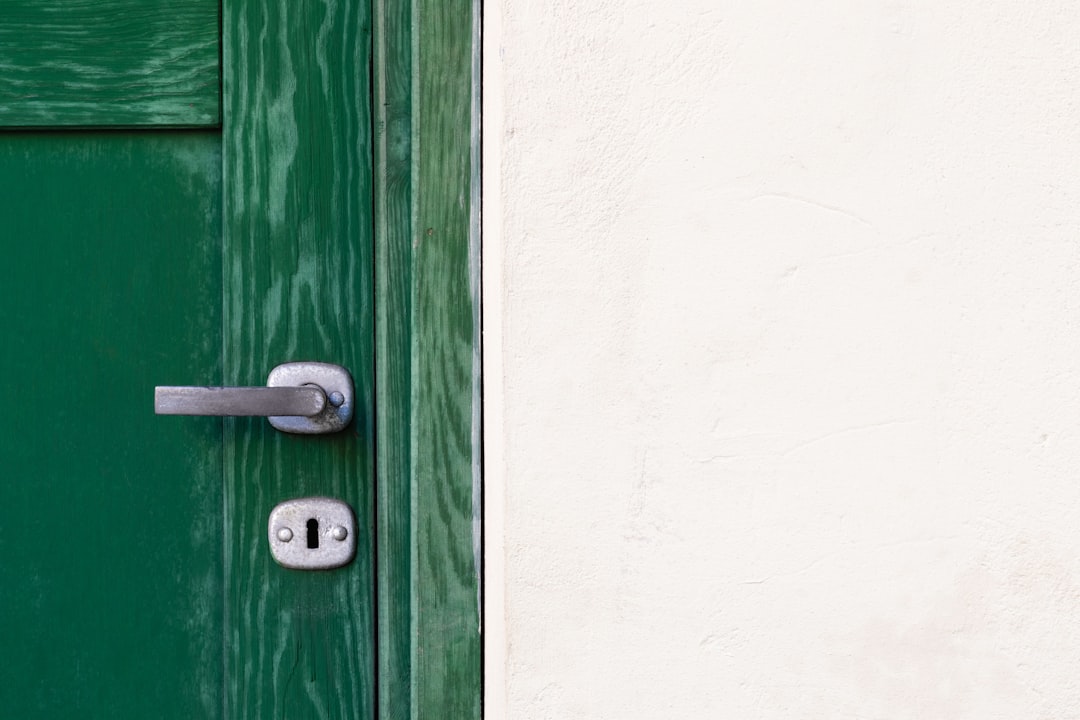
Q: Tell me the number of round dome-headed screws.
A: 3